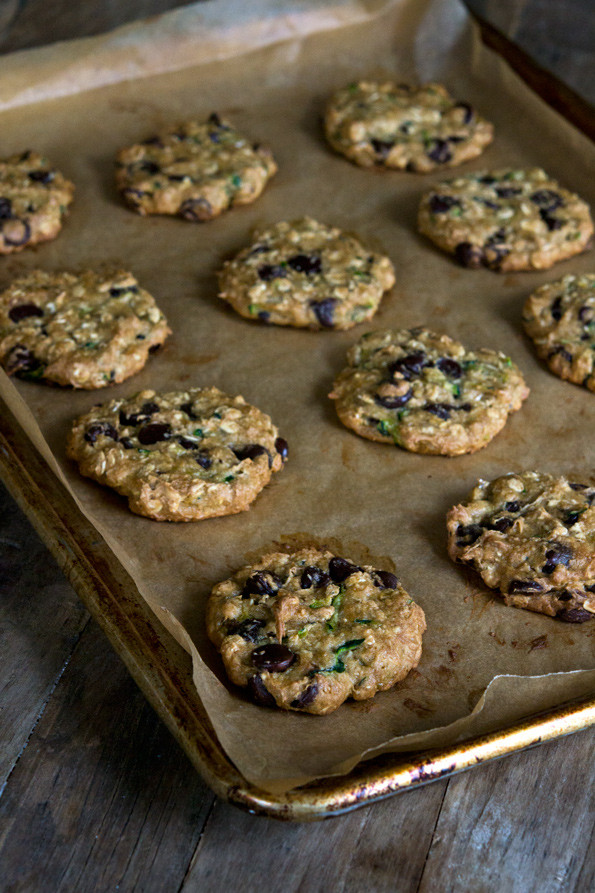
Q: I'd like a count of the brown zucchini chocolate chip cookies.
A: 11